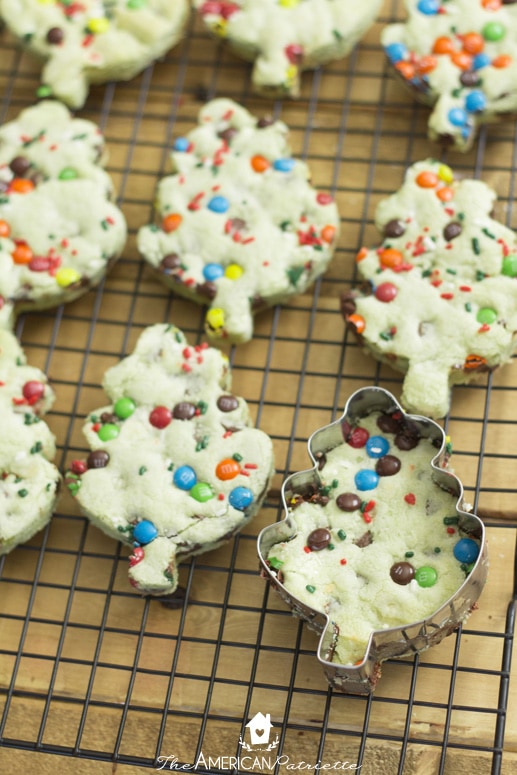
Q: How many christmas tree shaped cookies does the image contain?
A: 9